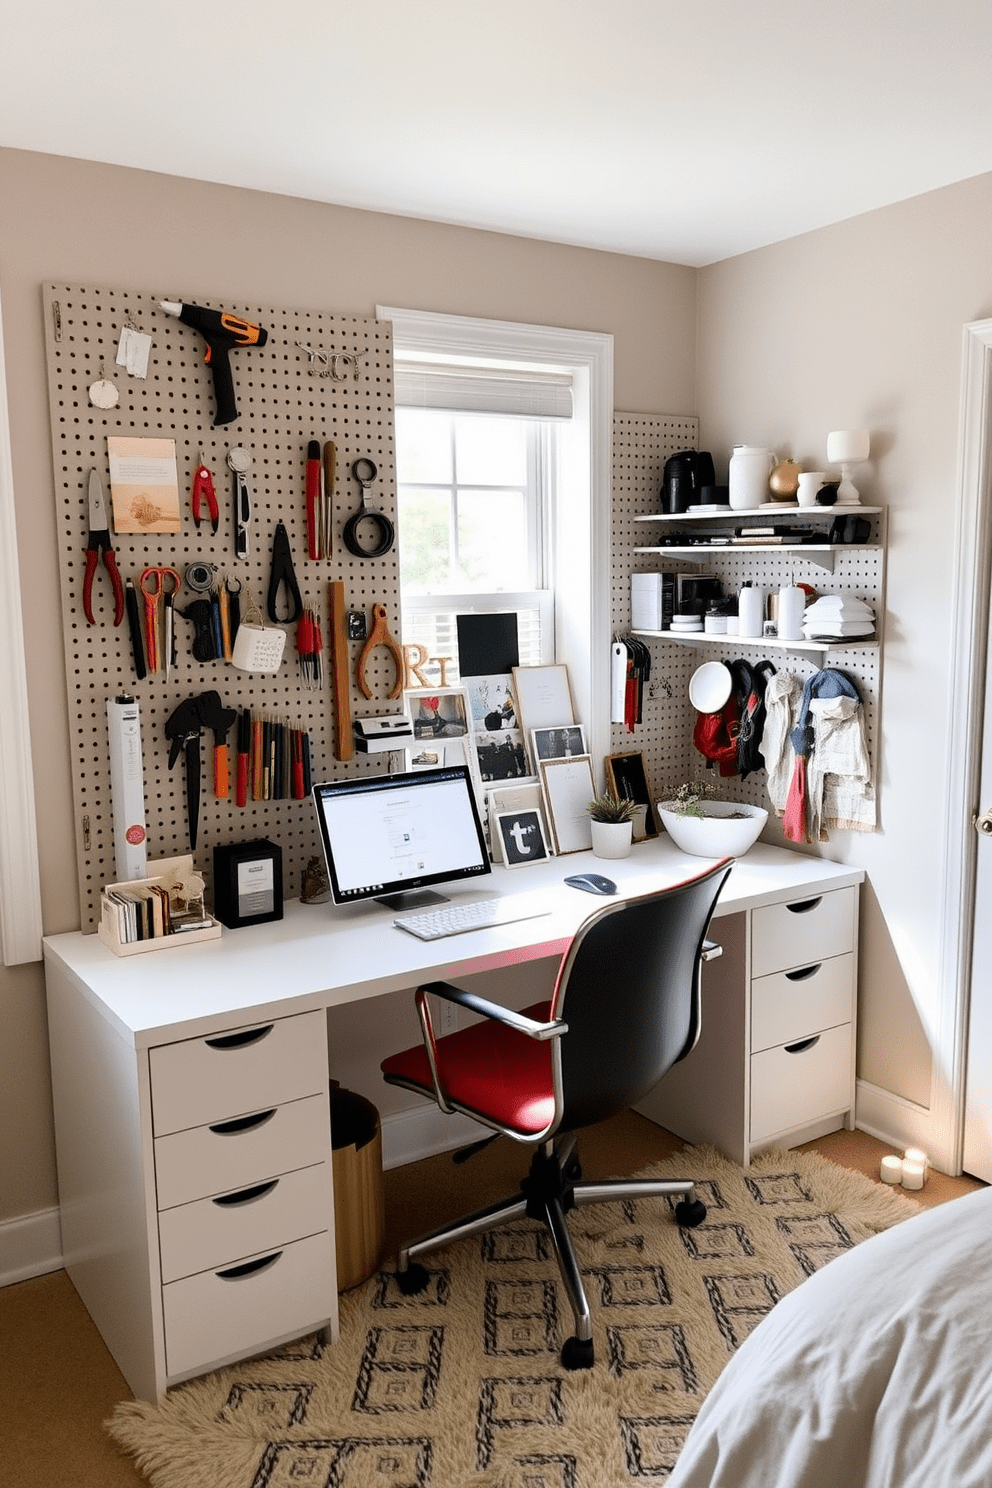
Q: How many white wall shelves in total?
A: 3